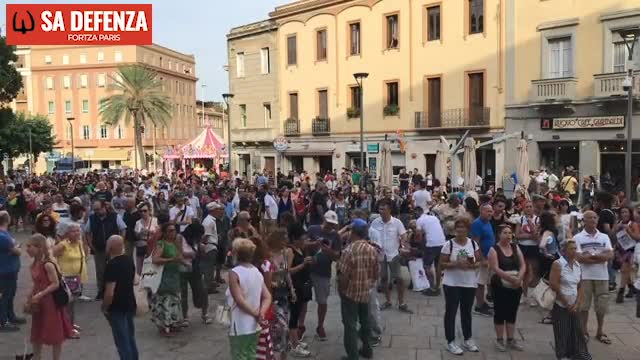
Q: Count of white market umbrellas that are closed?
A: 4